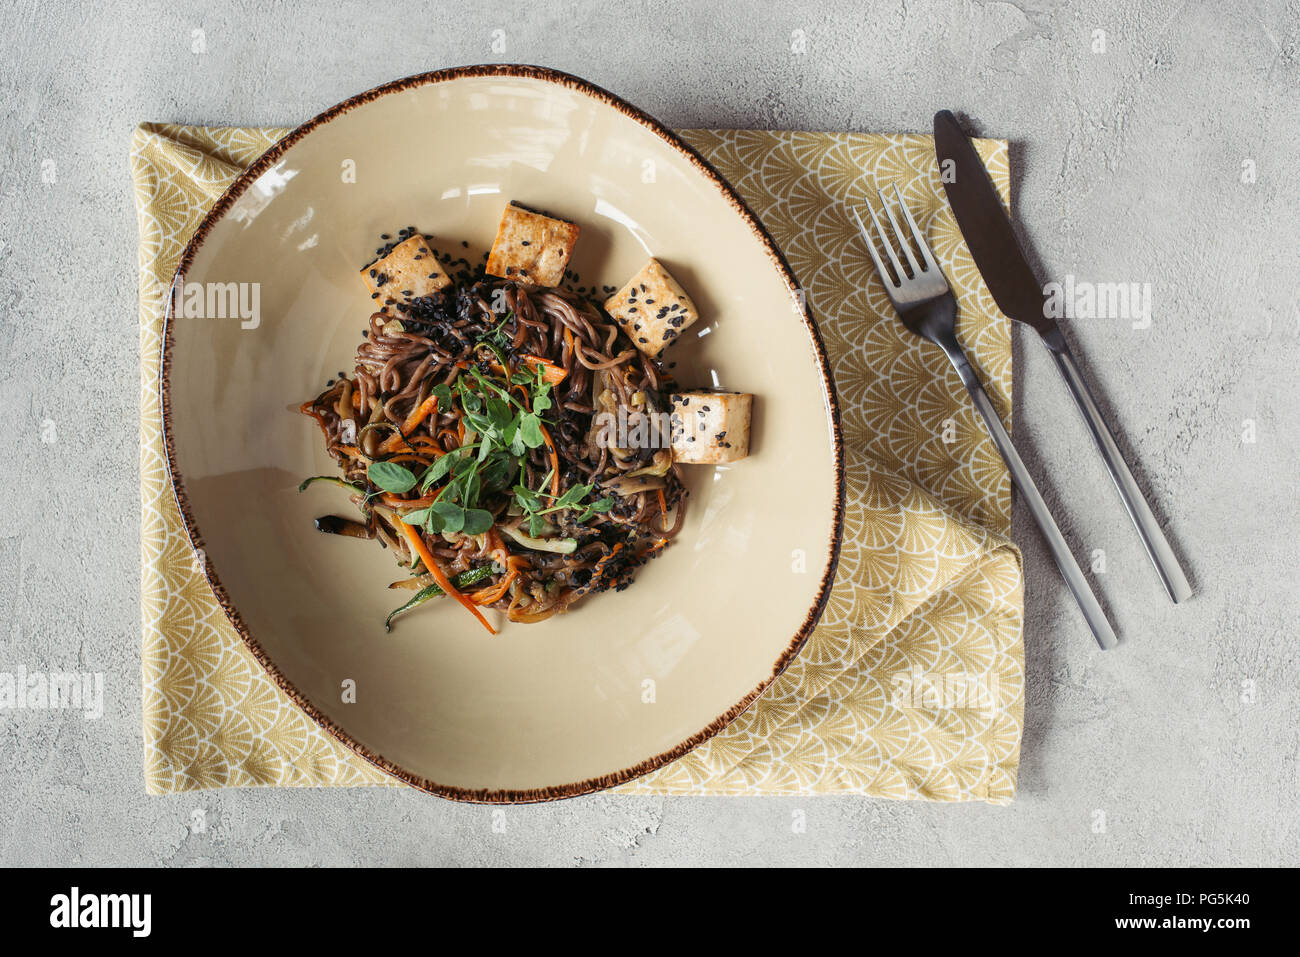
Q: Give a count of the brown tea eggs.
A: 0